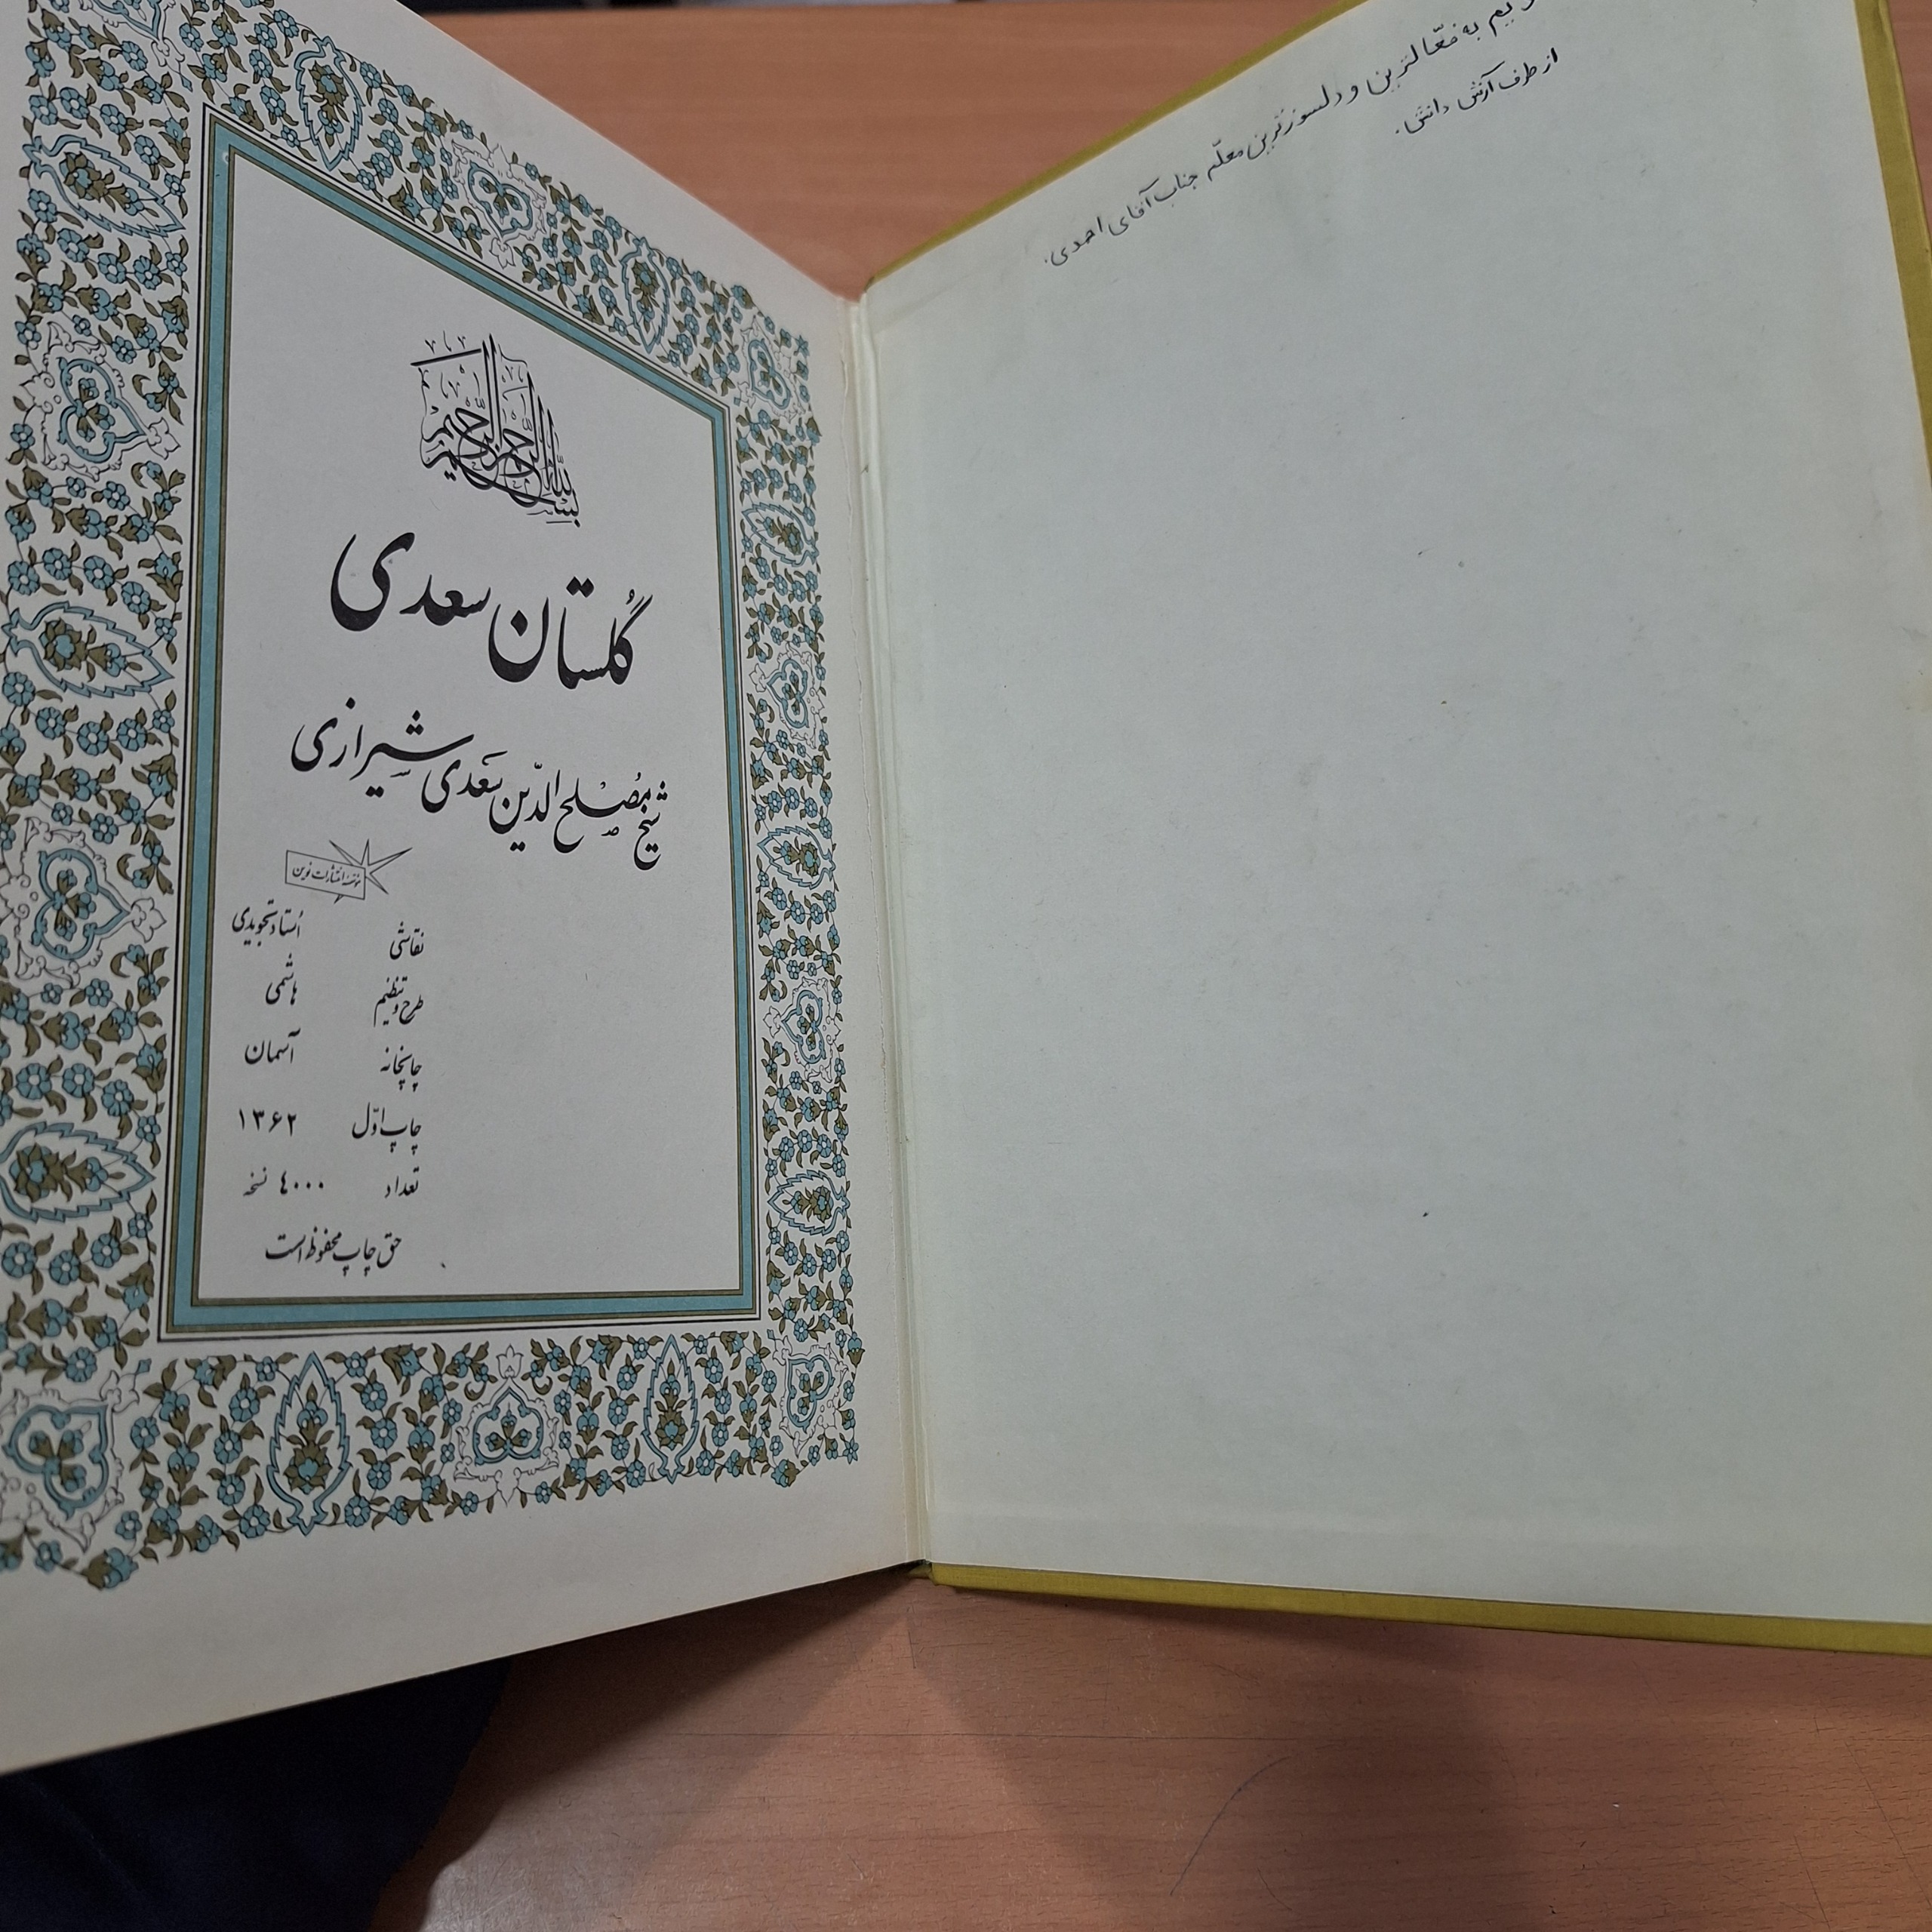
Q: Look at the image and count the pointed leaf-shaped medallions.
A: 10